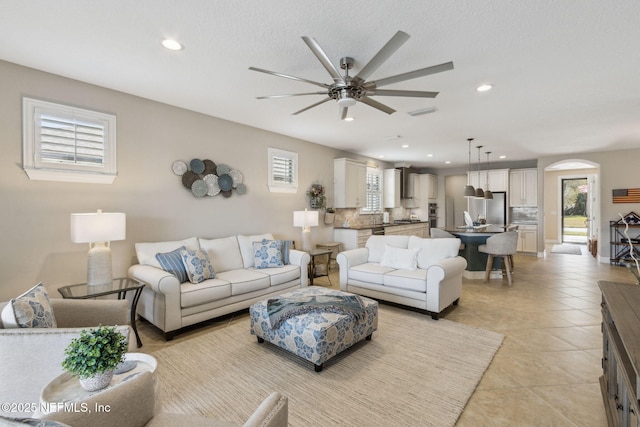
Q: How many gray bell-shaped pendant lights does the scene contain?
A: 3